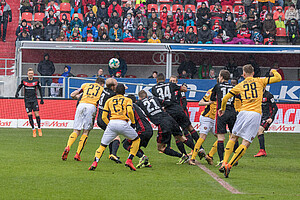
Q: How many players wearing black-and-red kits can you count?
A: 8